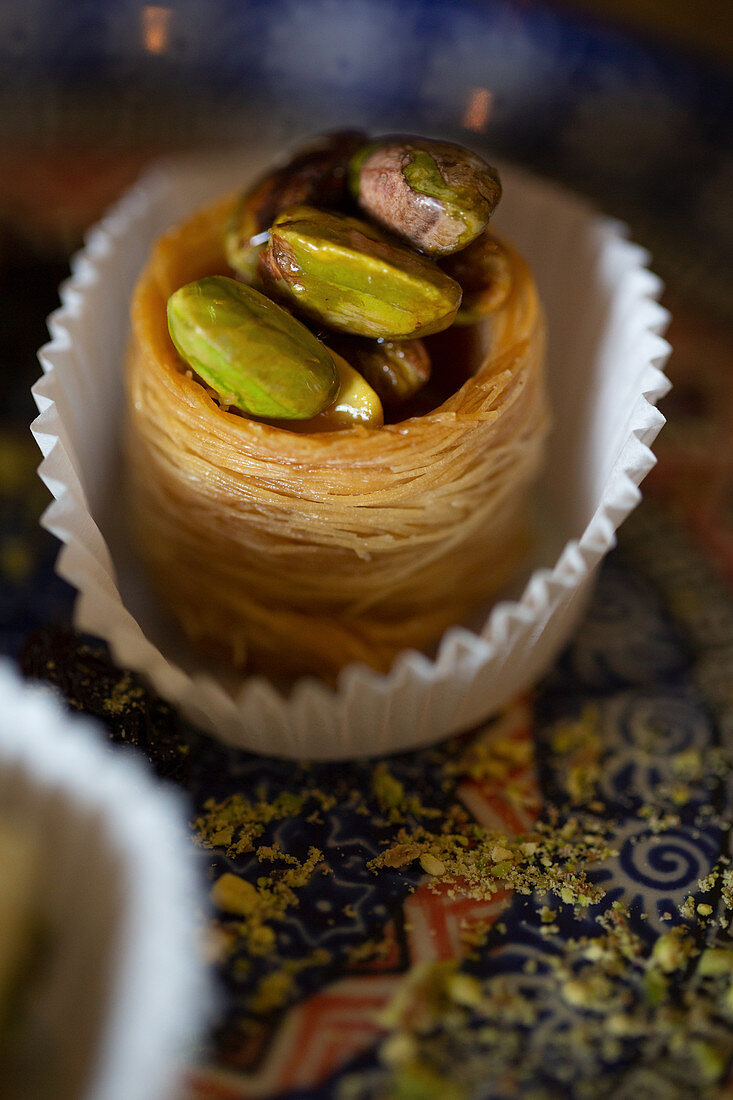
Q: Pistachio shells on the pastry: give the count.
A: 0